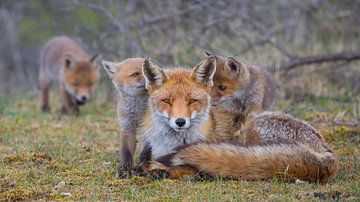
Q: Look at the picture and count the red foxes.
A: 4